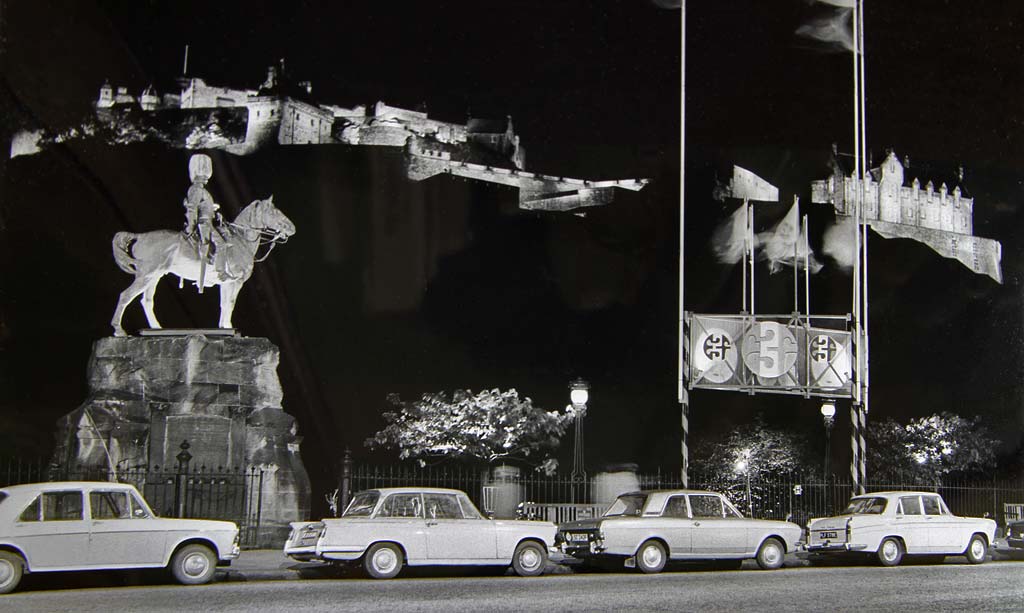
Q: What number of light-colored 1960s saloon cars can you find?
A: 4